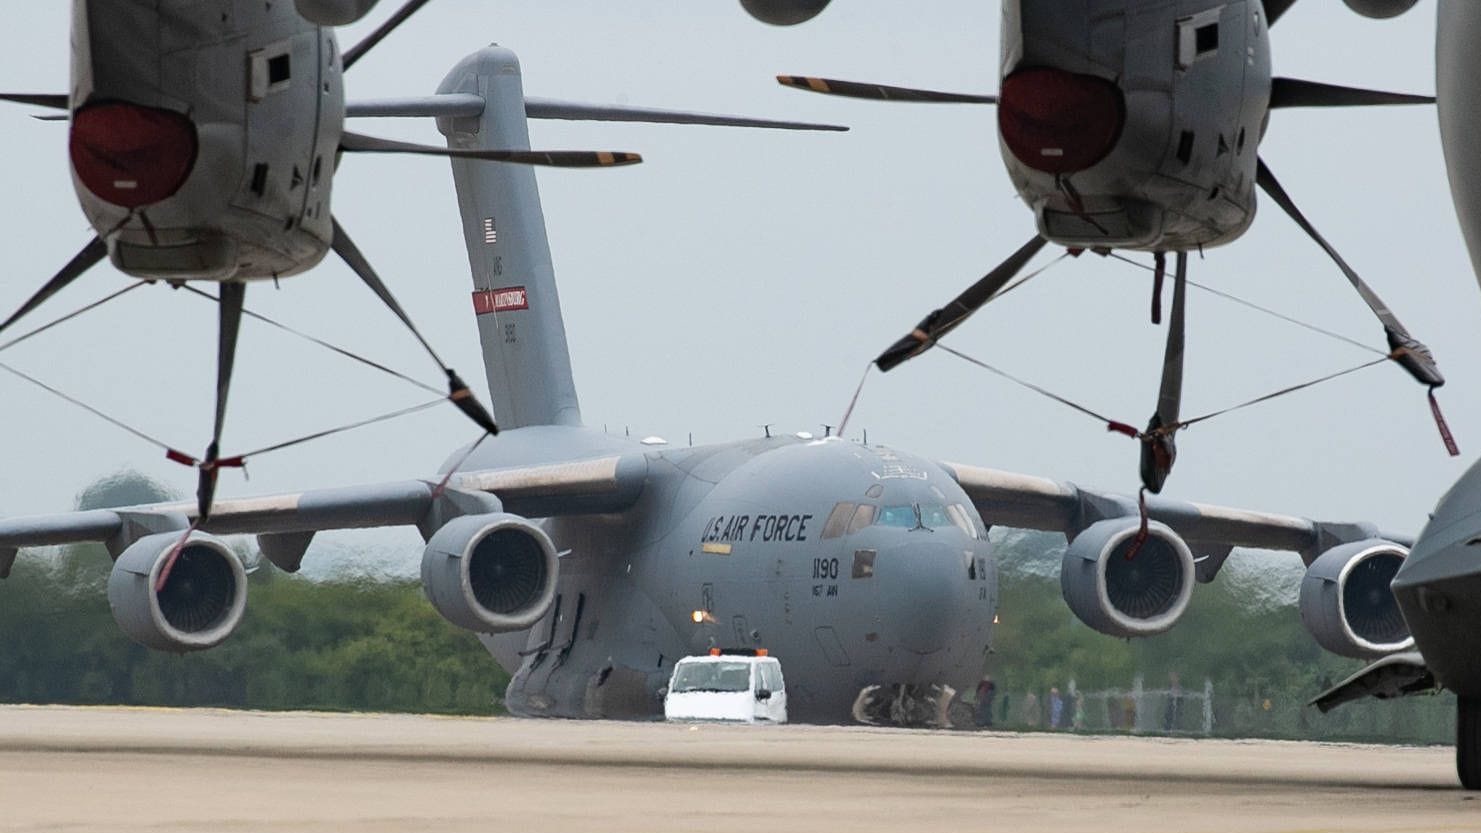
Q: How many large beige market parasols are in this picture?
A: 0